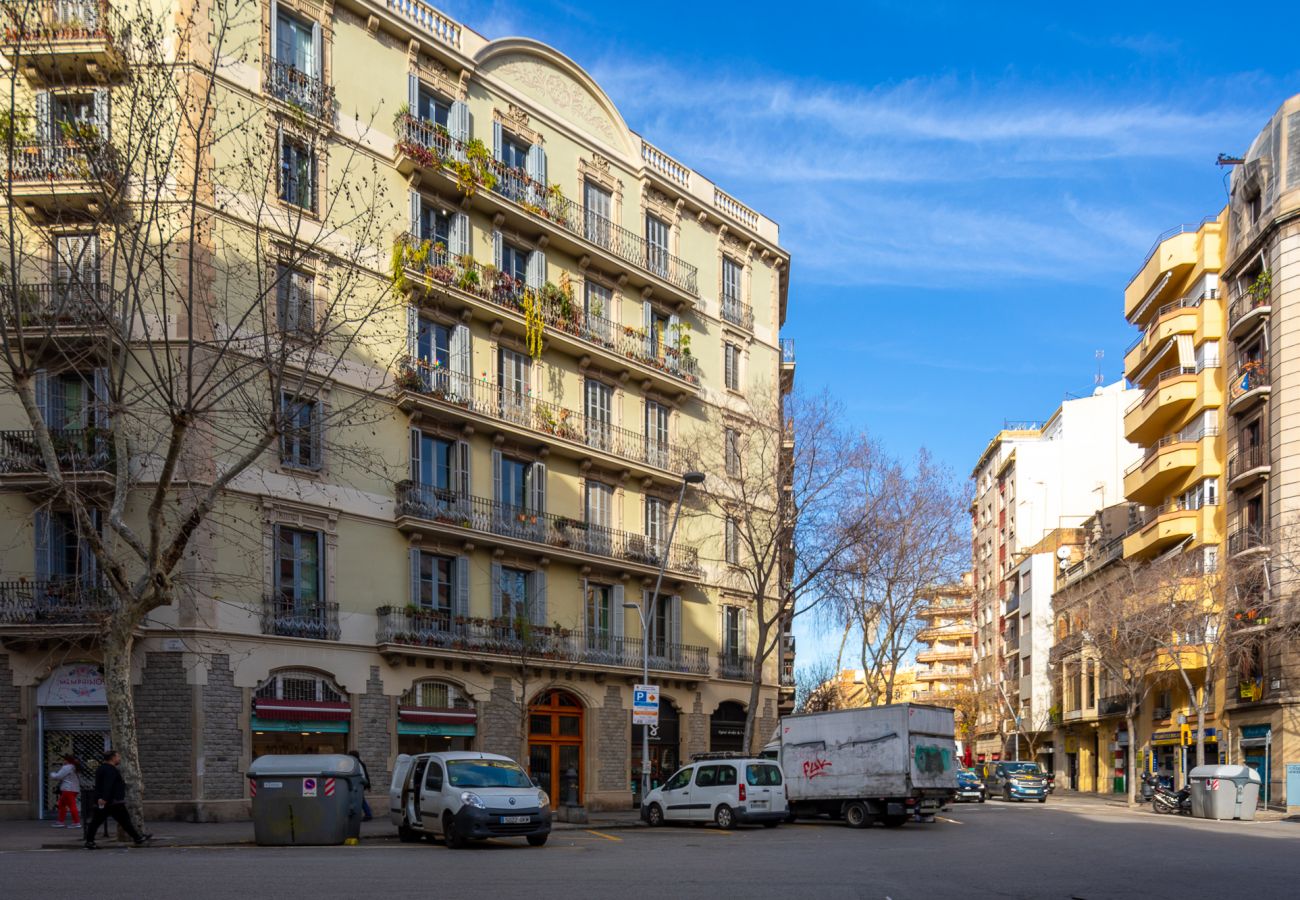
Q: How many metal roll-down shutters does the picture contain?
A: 1